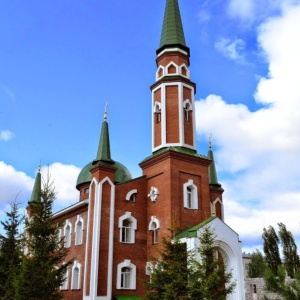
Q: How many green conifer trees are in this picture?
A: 4